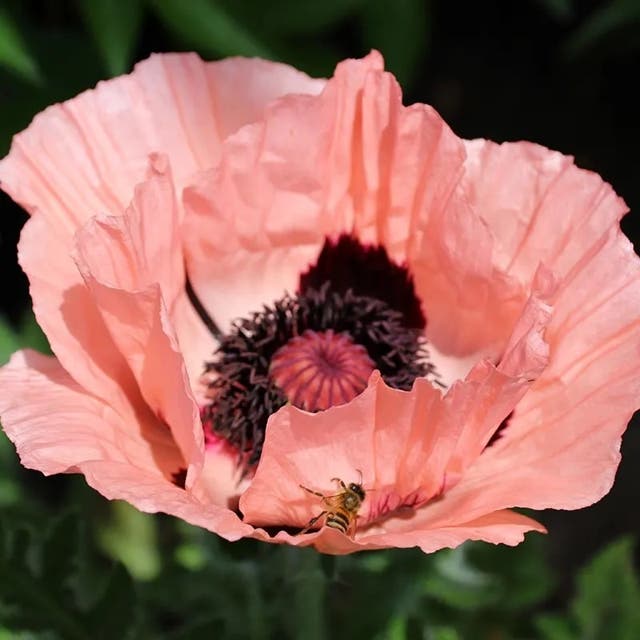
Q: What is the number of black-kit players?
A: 0